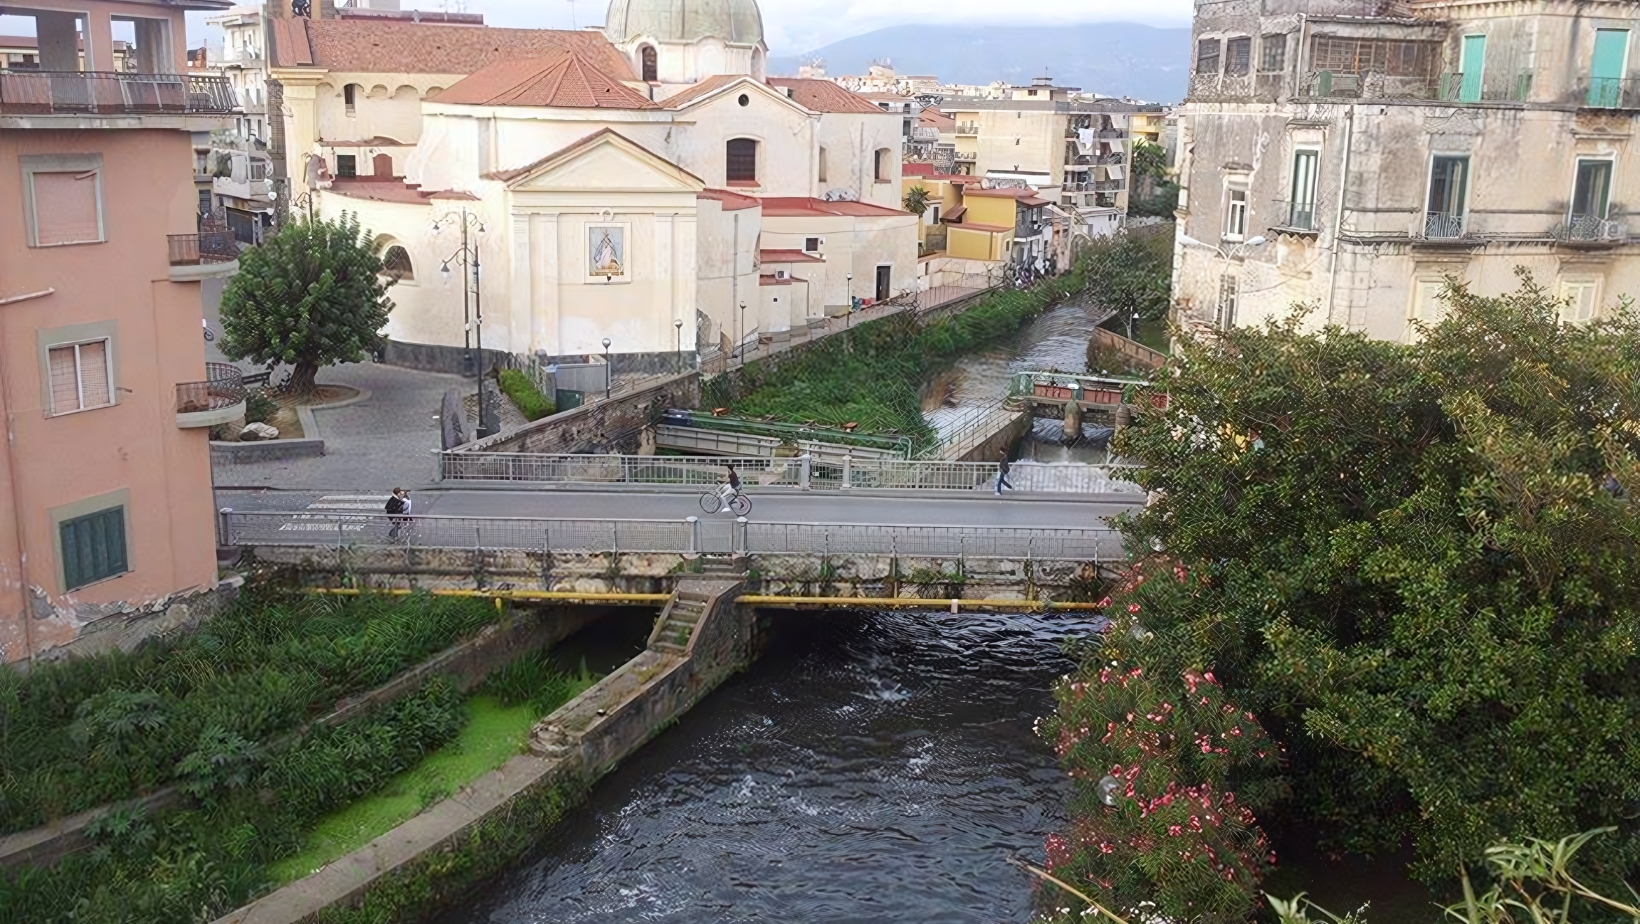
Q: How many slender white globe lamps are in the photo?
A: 4